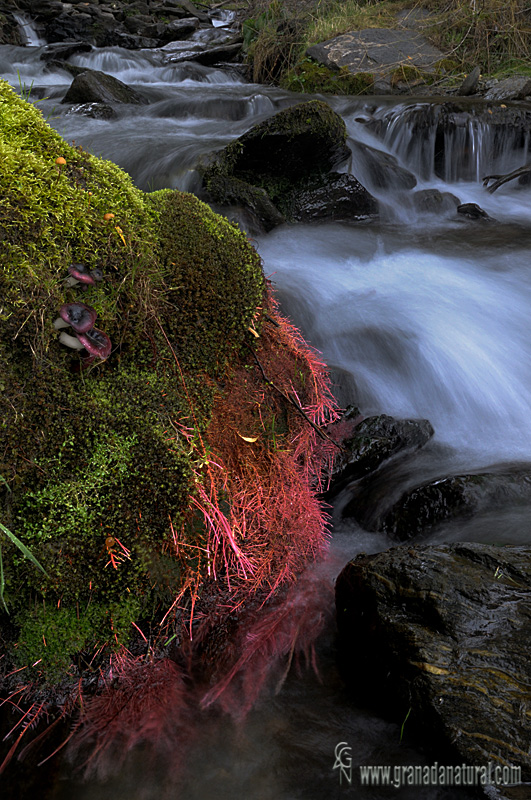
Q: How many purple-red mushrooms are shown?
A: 3